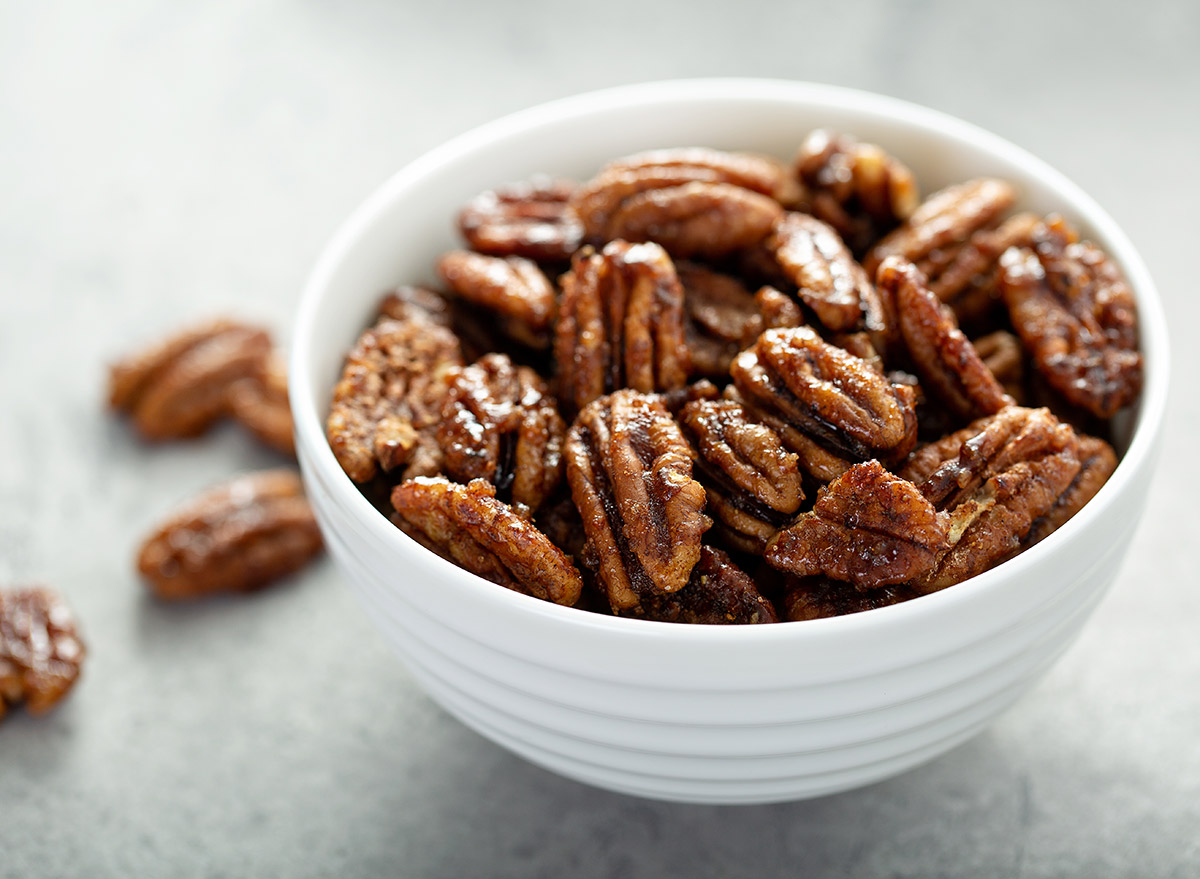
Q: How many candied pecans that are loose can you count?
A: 4